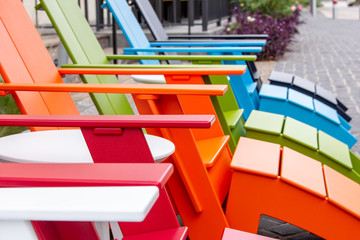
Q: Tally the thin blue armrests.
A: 2